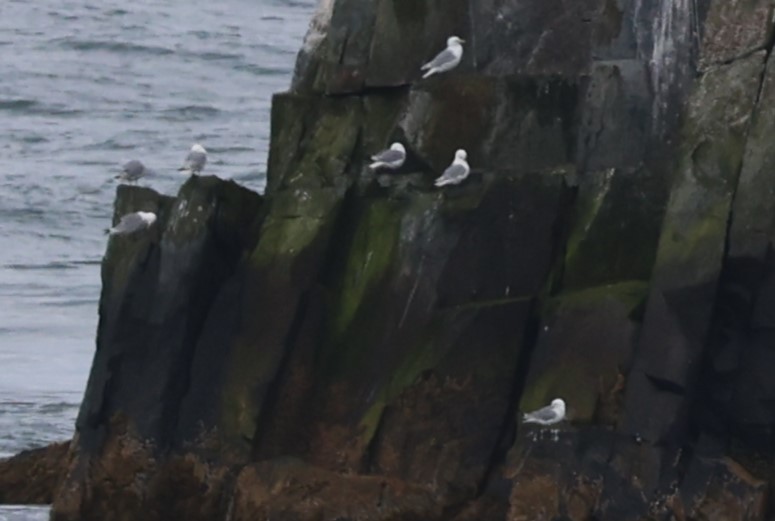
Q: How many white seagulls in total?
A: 7